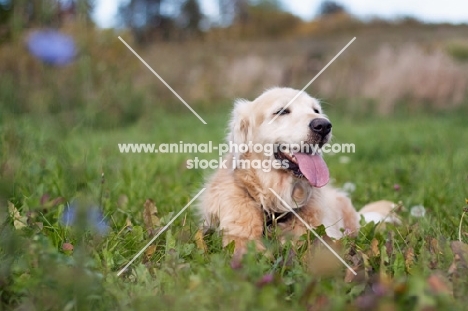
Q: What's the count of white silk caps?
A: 0